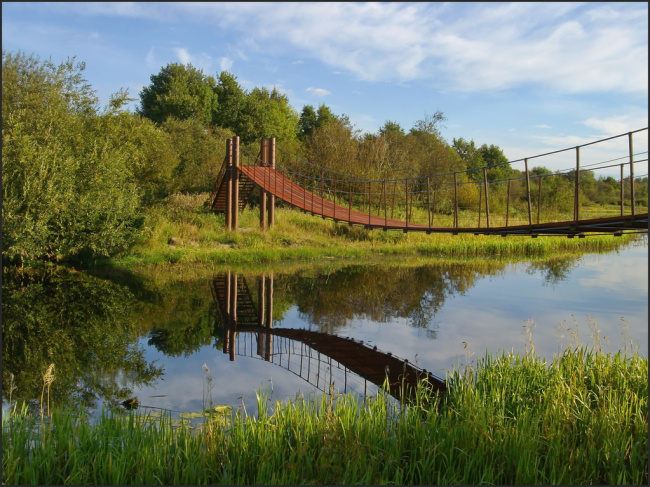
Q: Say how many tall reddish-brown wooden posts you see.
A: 4